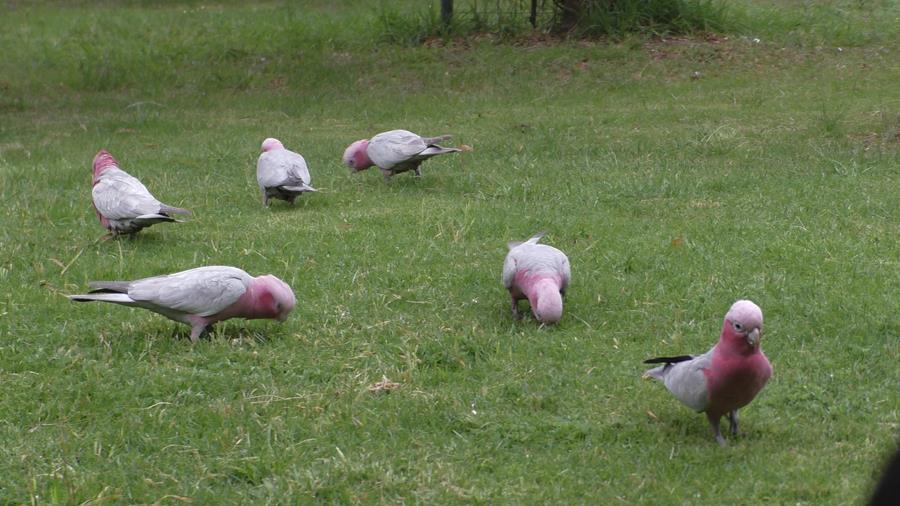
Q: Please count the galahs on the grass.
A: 6